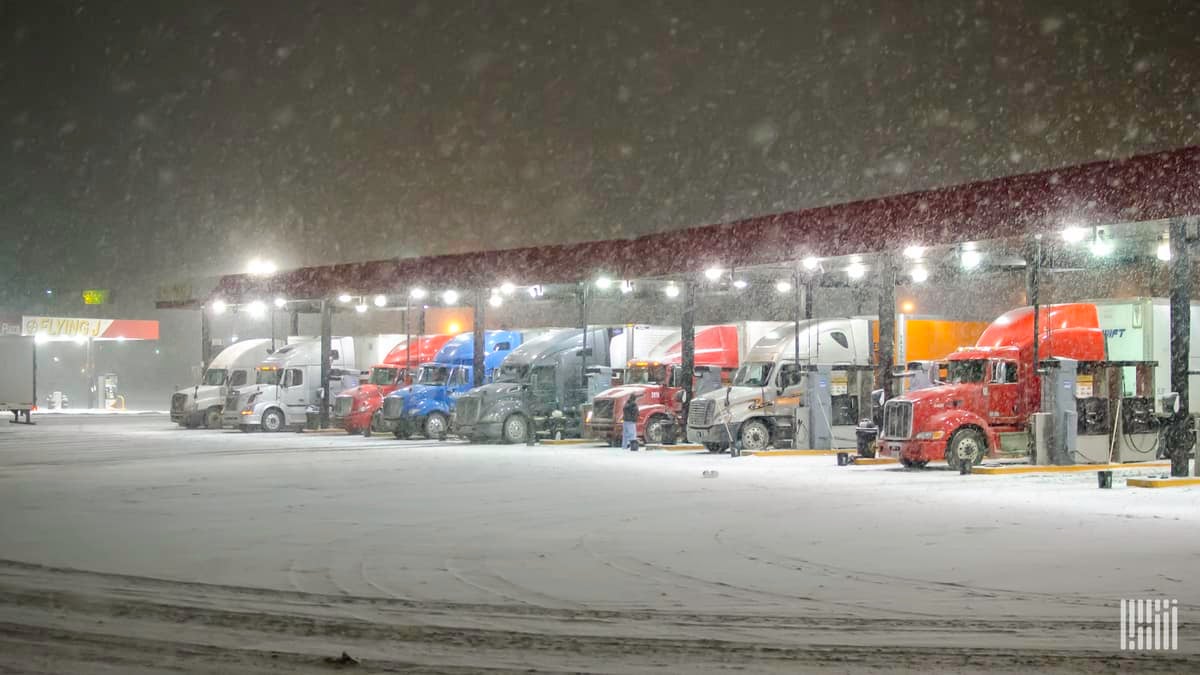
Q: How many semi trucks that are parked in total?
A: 8